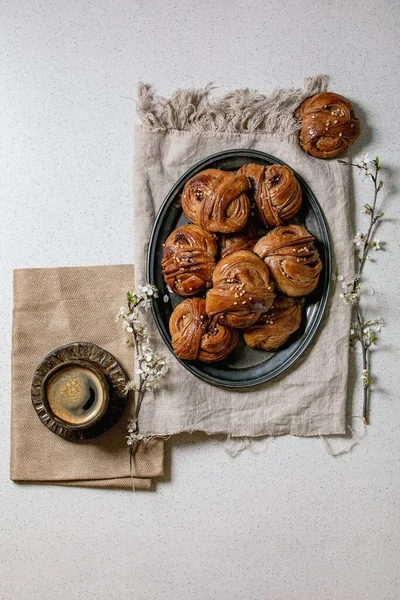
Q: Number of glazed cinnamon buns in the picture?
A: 9